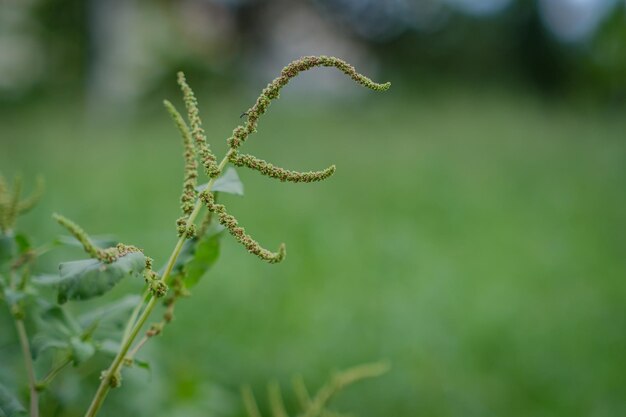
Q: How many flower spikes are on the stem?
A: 6